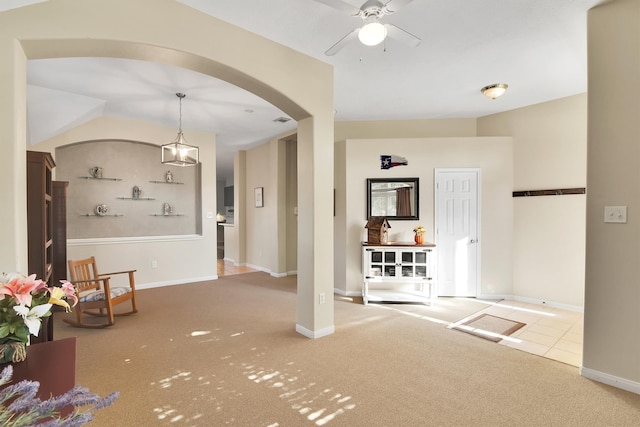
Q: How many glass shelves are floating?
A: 5